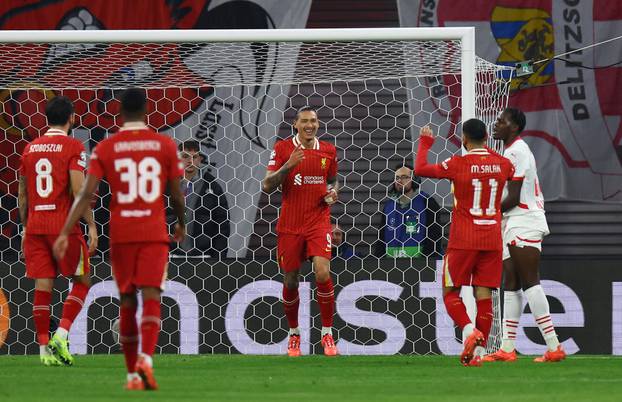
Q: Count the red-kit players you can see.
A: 4